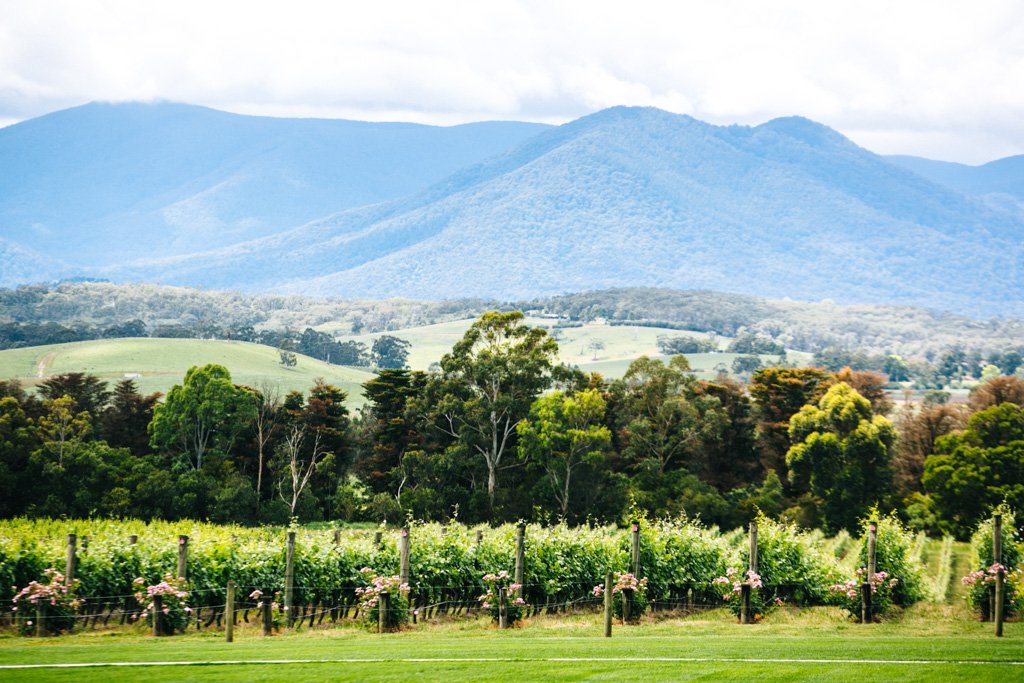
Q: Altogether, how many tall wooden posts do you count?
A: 9